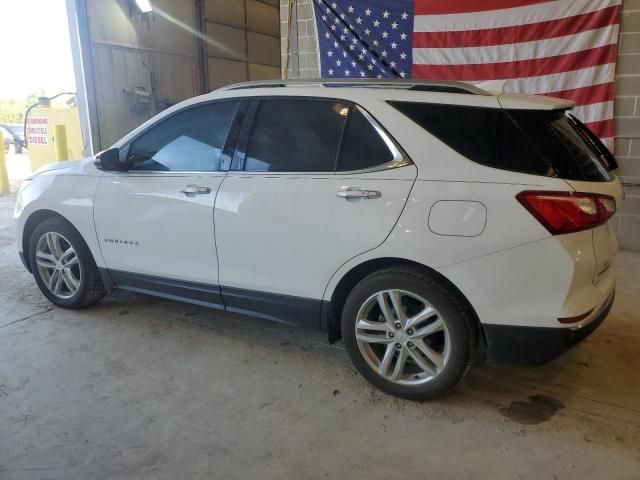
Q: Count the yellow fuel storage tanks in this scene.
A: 1